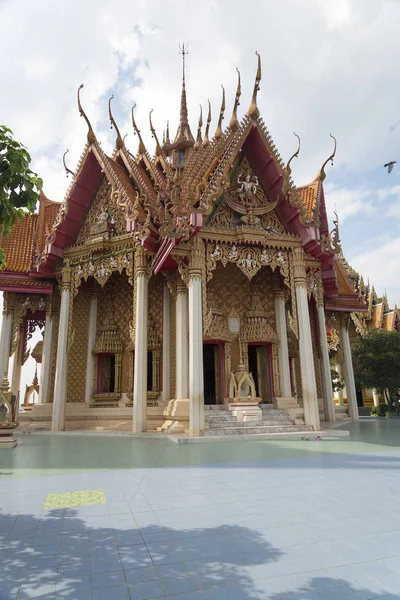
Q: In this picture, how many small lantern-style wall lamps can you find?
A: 0